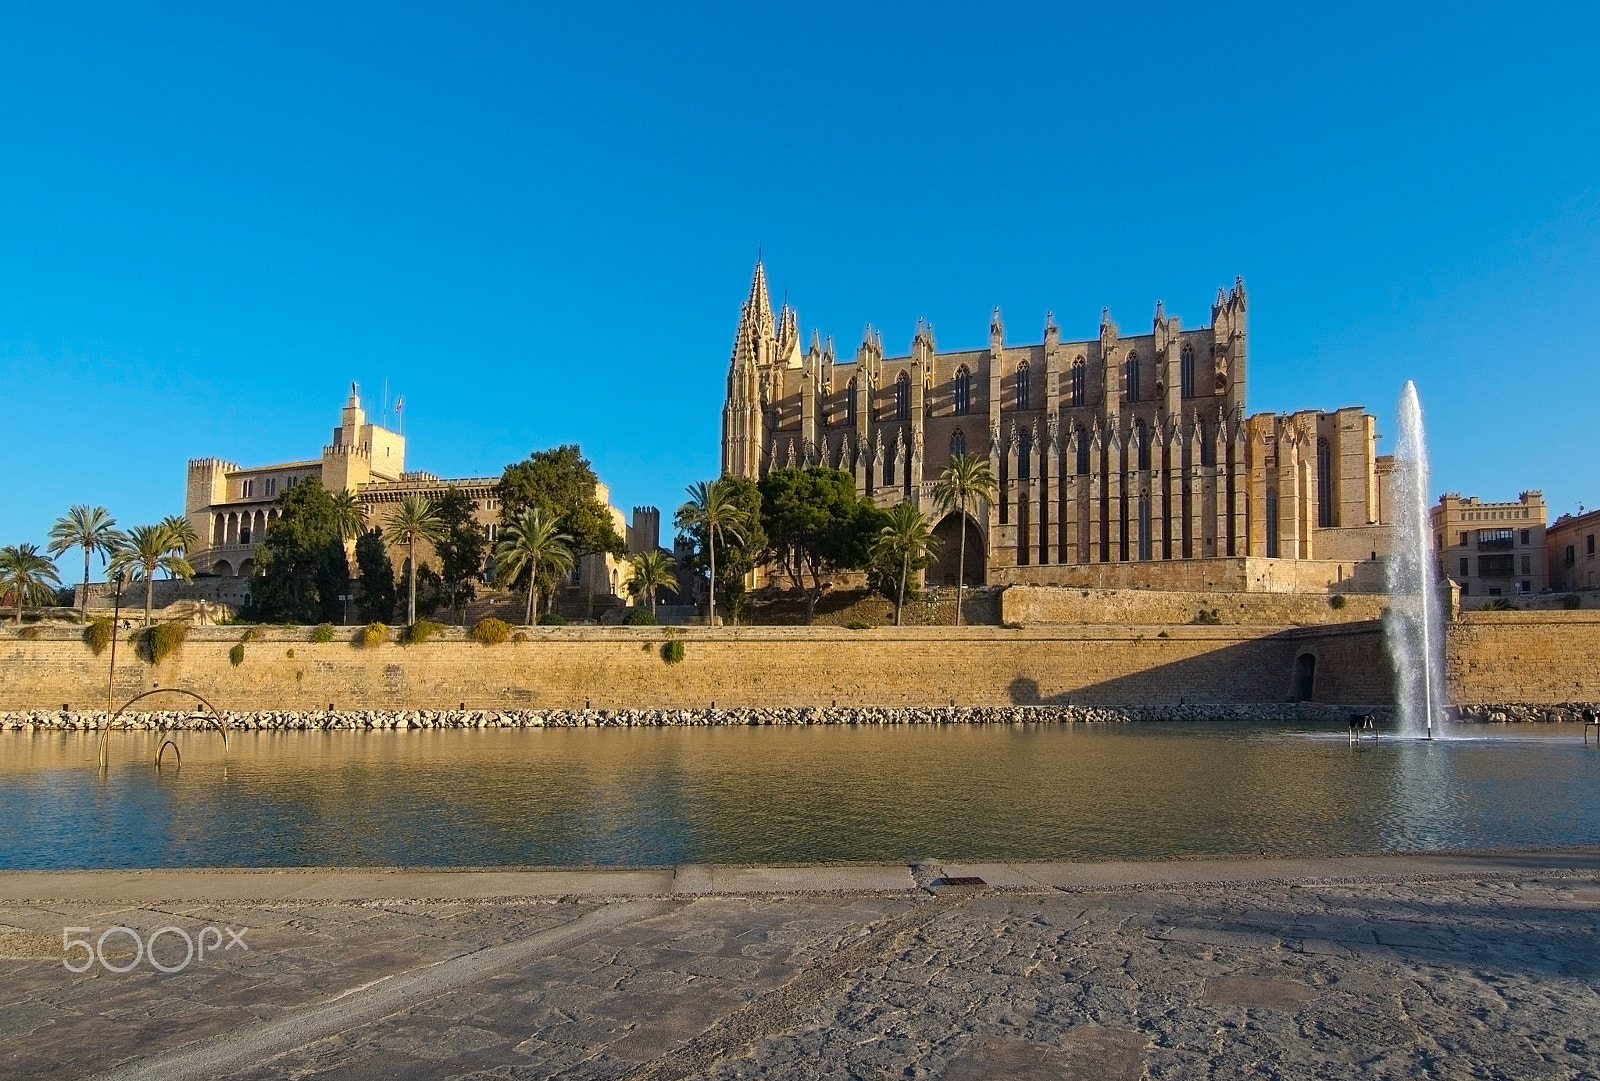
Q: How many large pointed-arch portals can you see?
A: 1